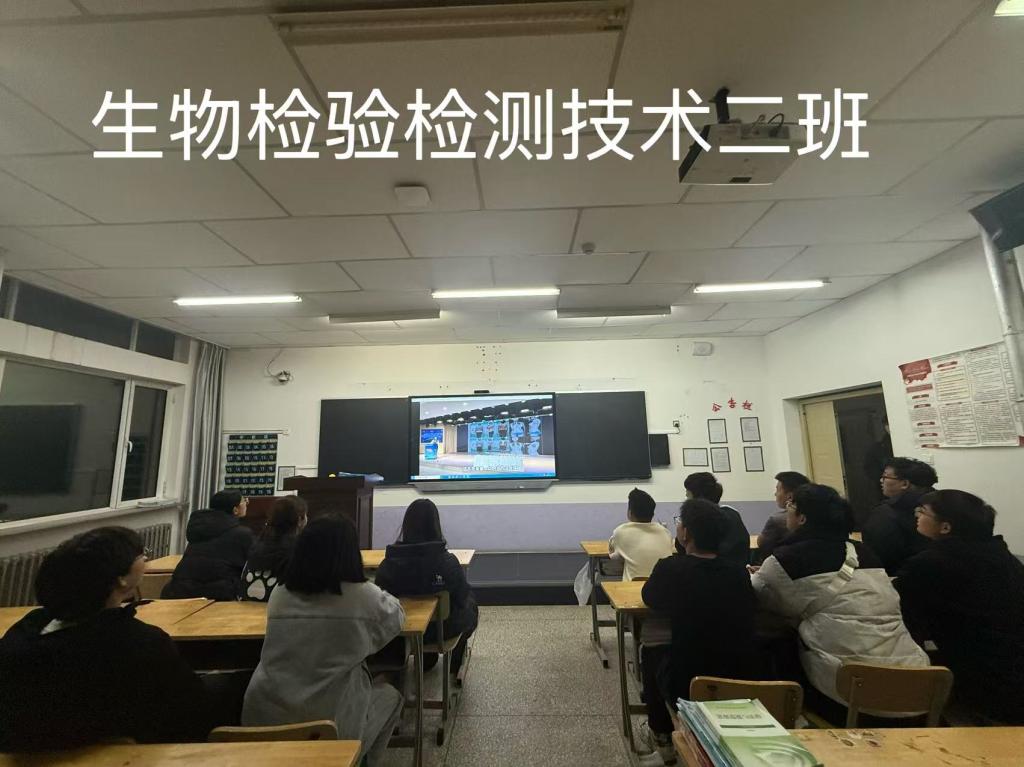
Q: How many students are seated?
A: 12